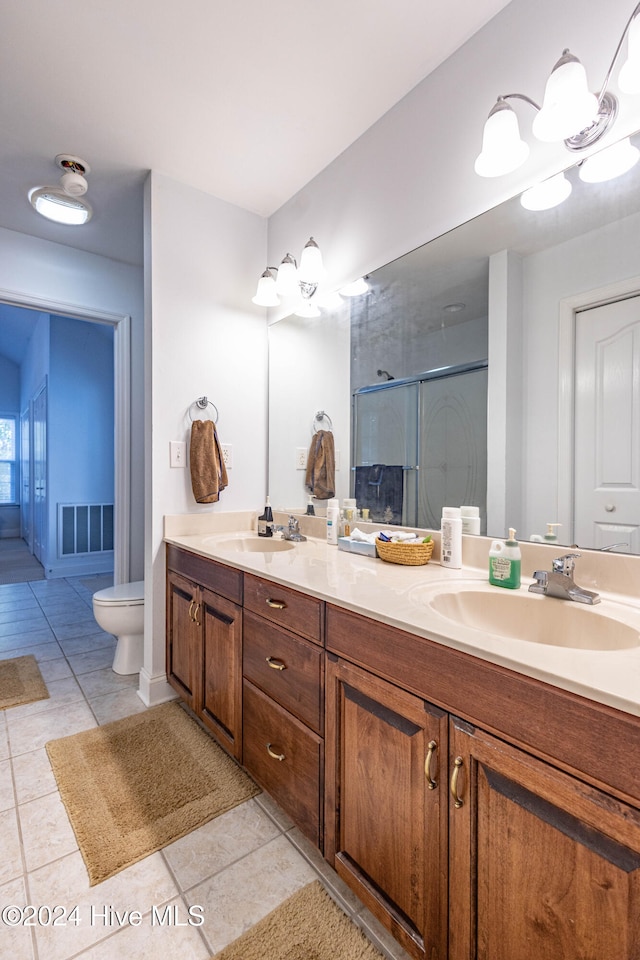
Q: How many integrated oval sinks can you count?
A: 2